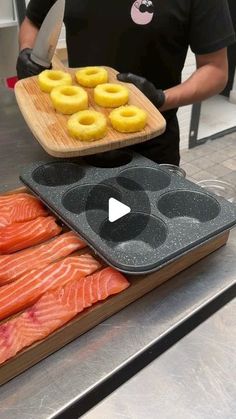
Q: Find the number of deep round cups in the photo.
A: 6